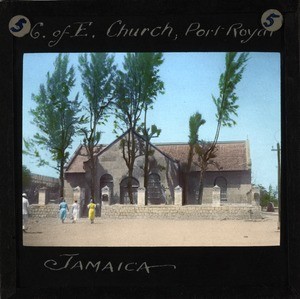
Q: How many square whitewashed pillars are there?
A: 7